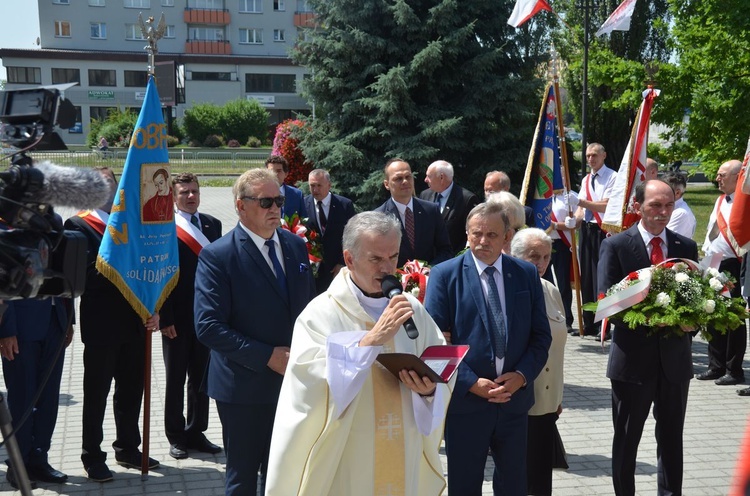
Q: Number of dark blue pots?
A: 0